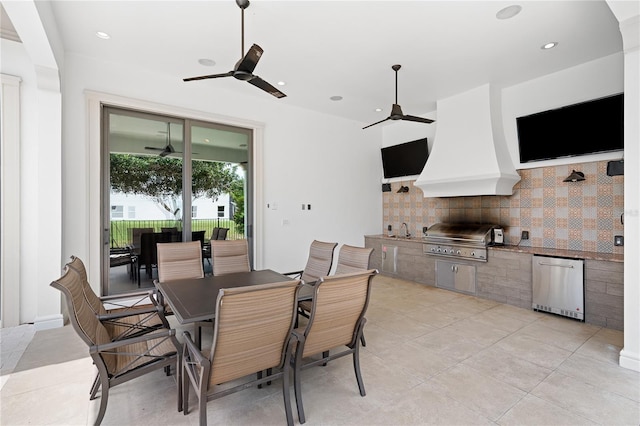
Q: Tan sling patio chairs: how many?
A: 8